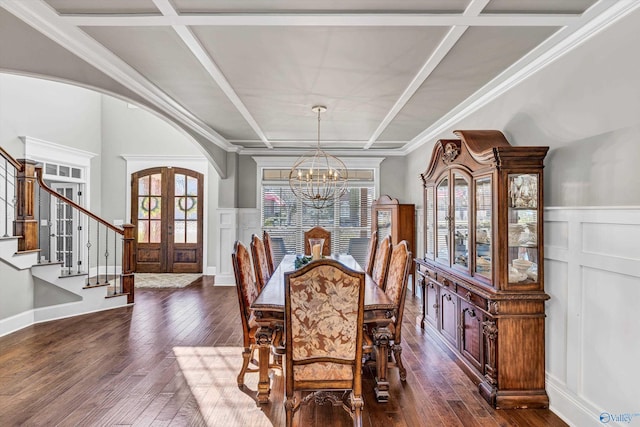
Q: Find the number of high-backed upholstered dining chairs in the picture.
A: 8